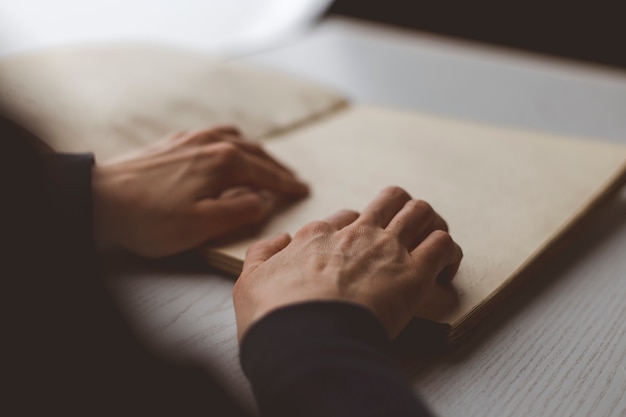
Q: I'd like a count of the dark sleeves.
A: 2